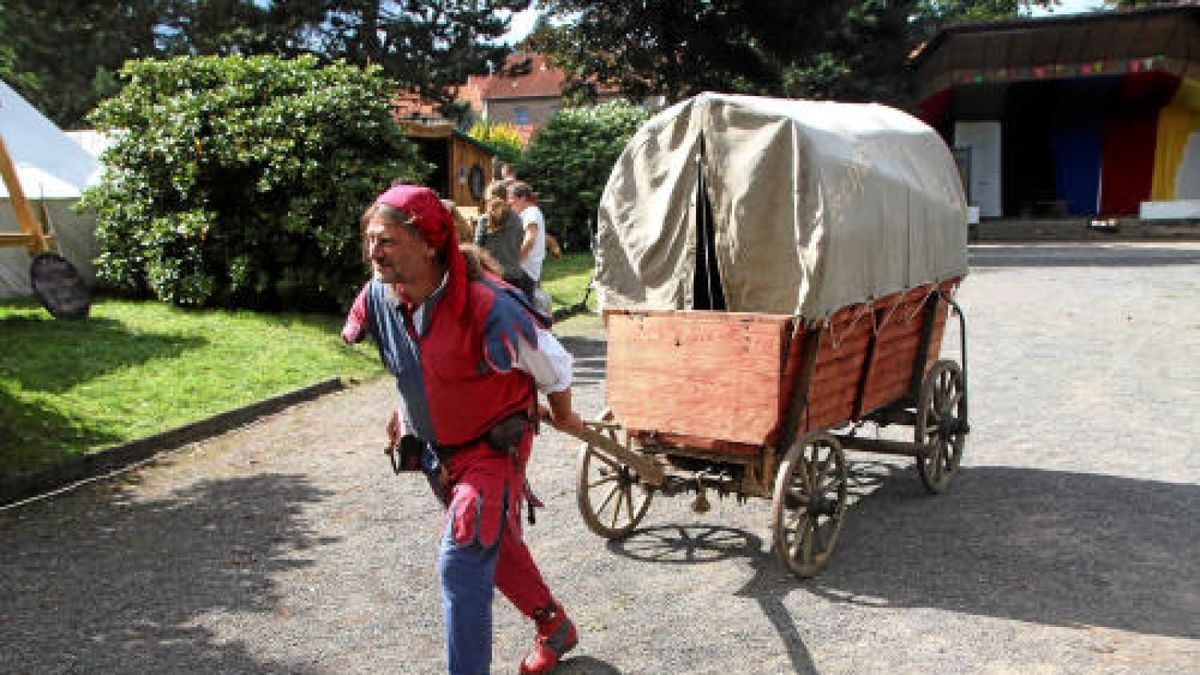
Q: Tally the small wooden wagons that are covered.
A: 1